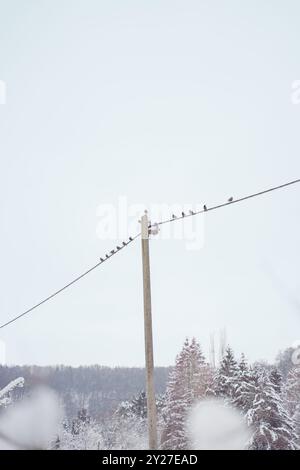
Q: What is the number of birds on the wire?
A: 11